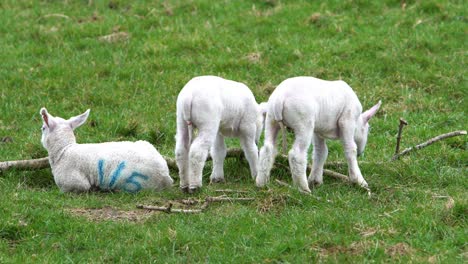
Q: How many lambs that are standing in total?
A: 2